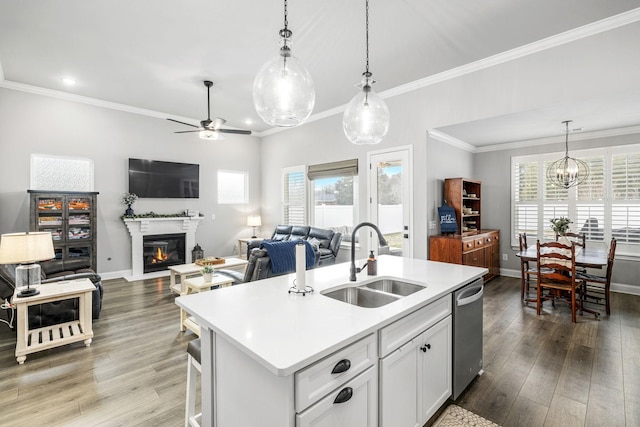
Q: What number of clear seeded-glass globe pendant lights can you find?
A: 2